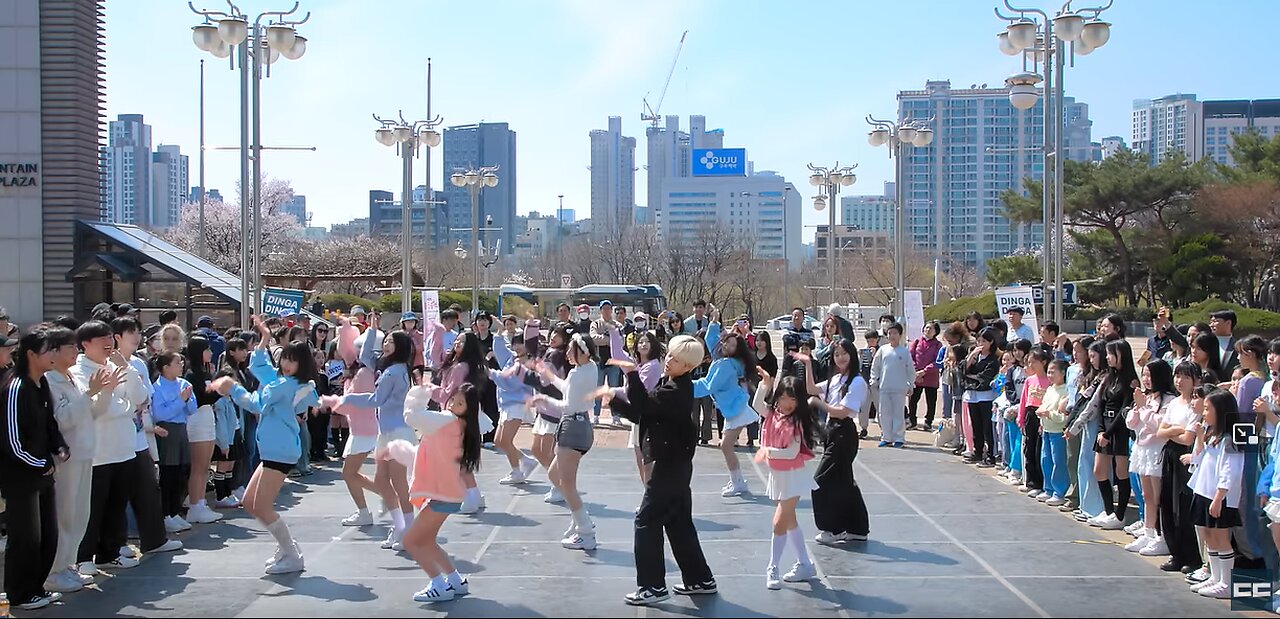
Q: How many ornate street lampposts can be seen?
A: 6